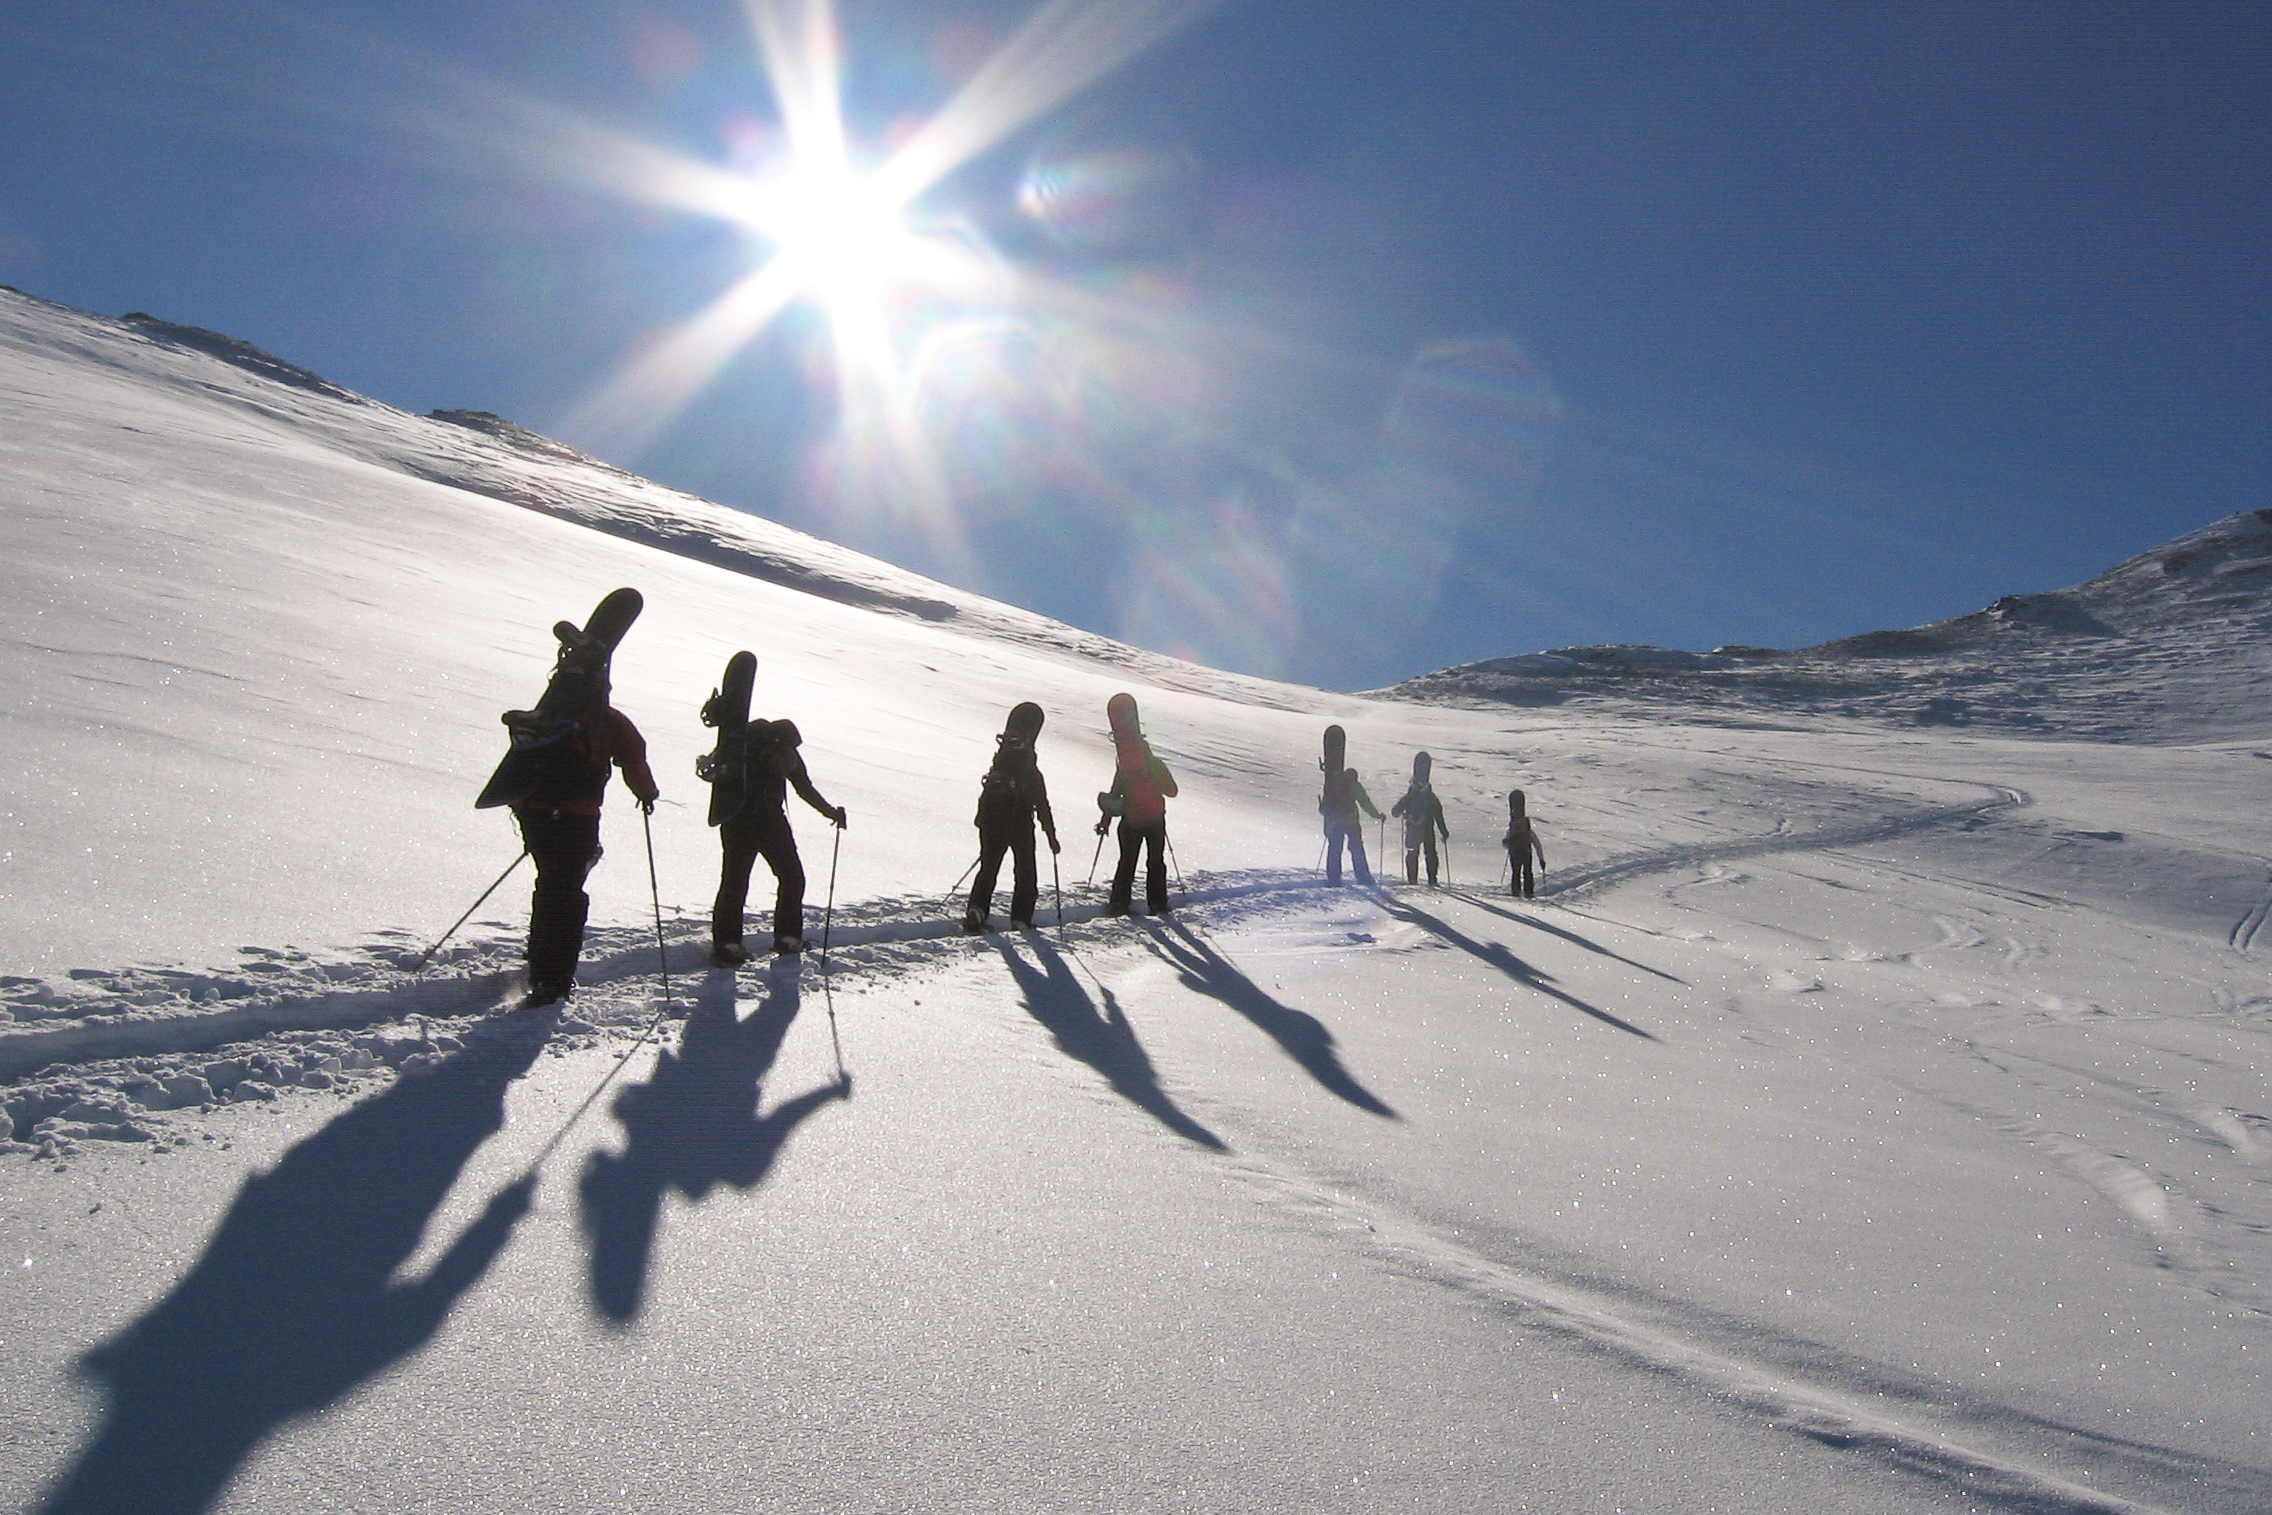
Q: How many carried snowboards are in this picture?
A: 7